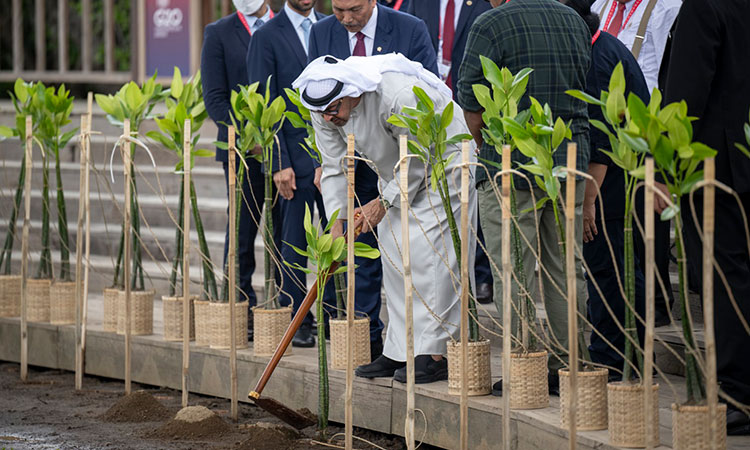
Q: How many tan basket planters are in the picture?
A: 15